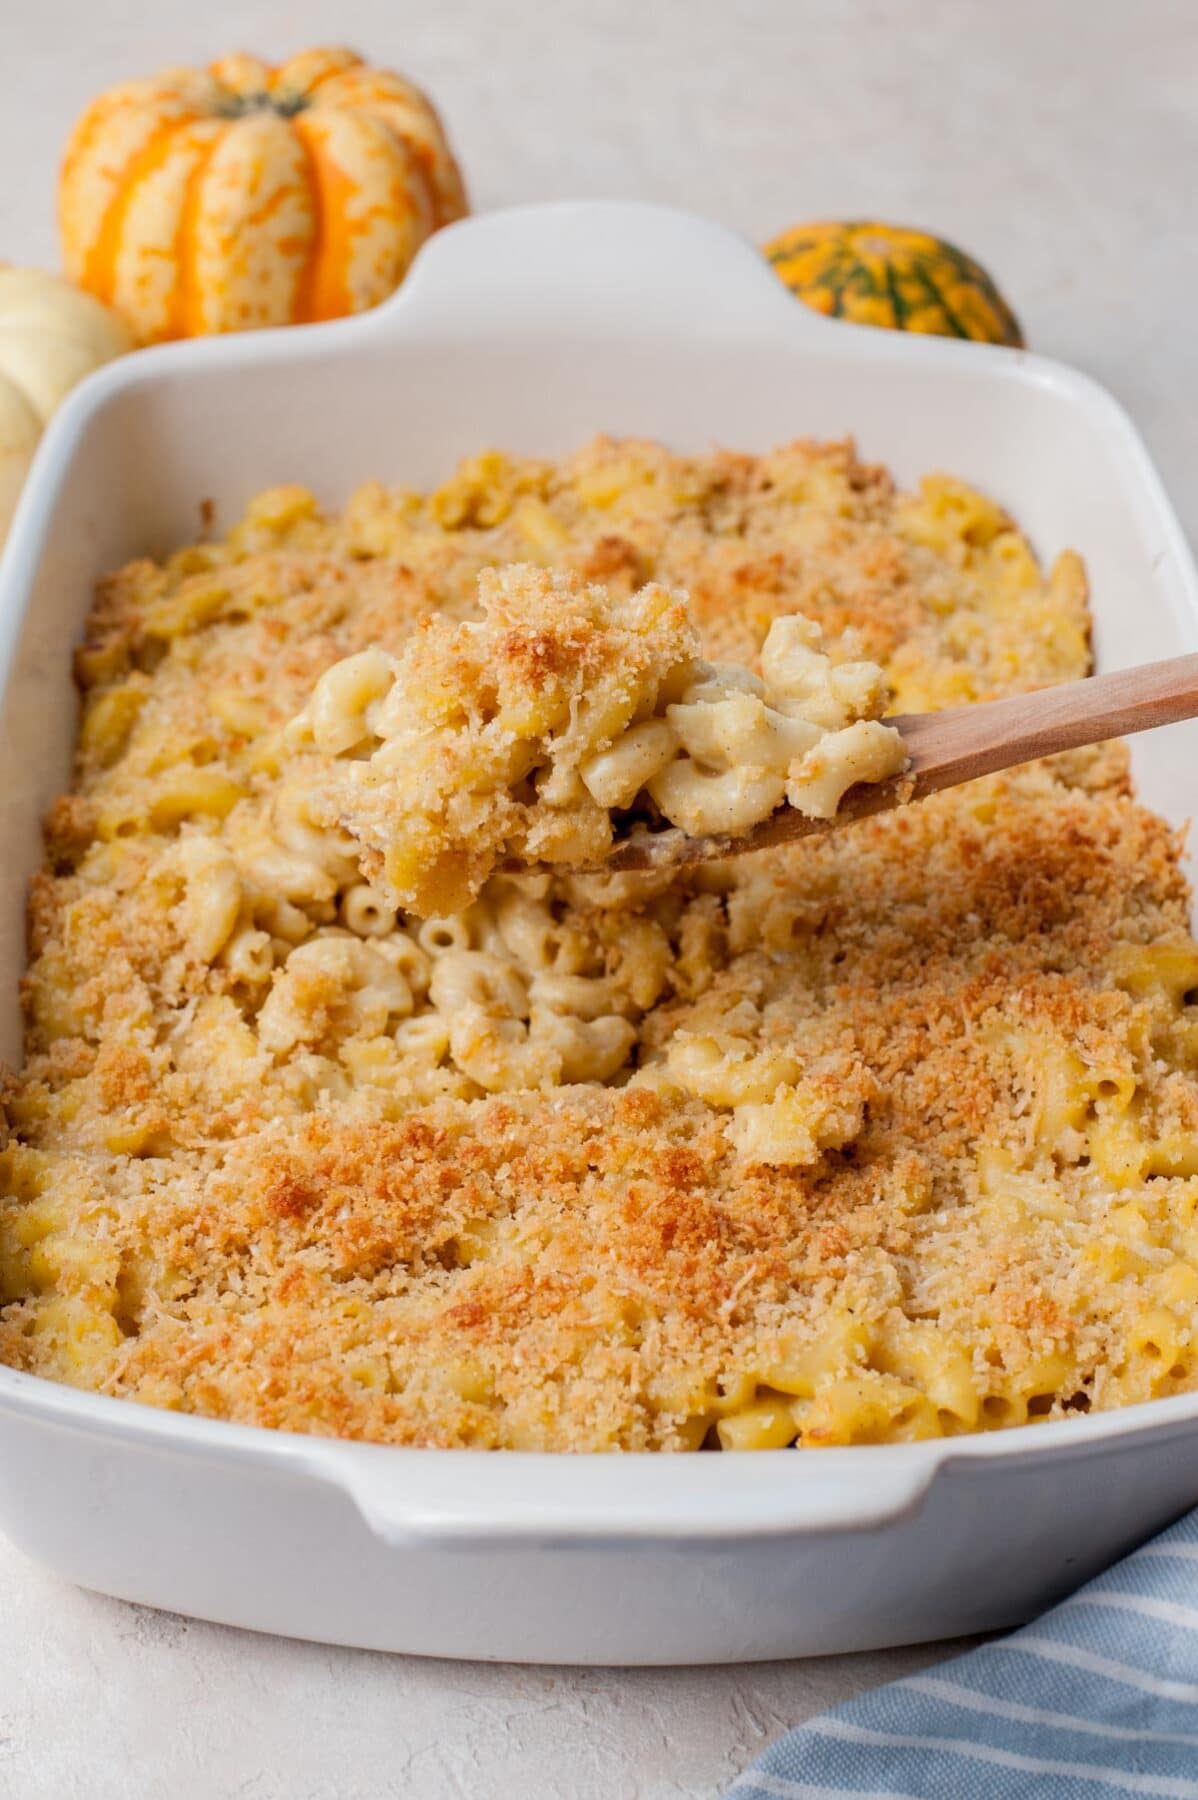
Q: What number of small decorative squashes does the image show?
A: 3